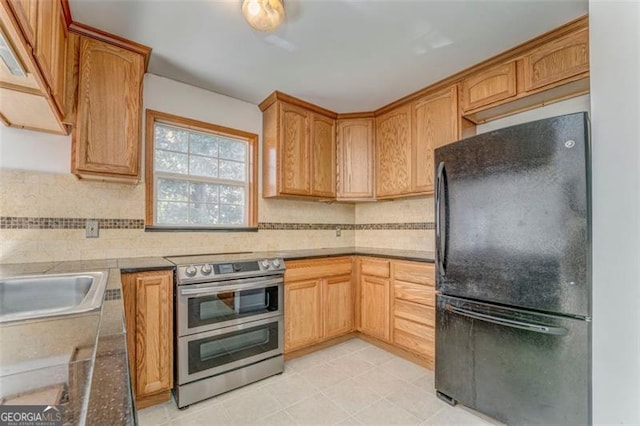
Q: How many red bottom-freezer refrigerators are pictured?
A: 0